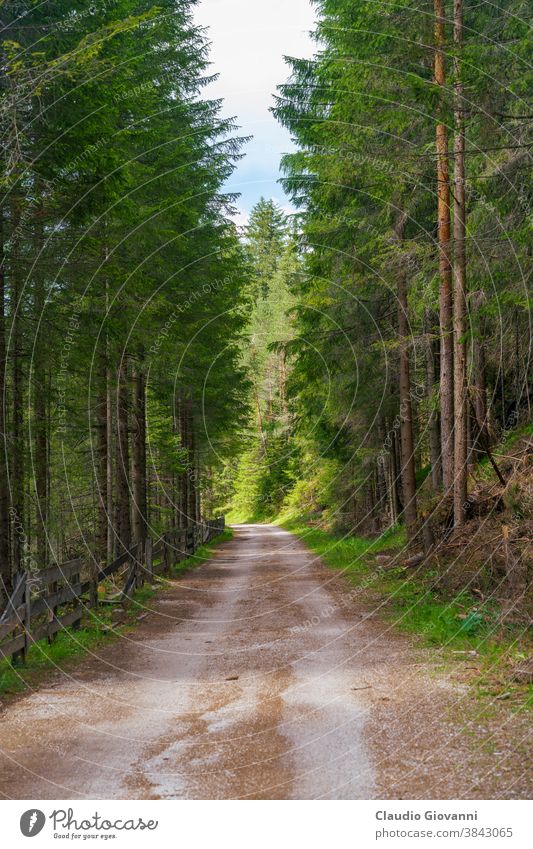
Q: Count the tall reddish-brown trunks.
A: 2